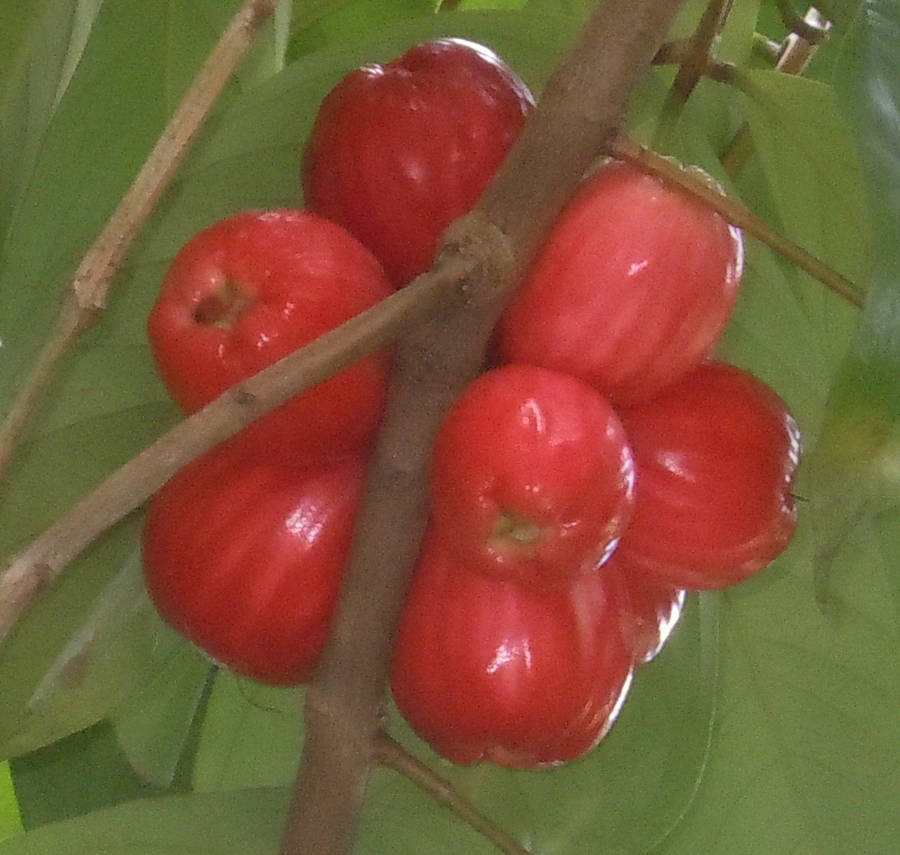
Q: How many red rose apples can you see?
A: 8